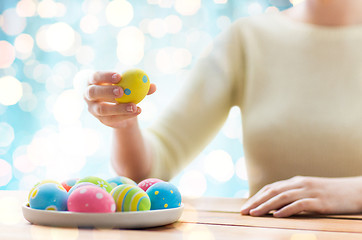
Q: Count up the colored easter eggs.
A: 11